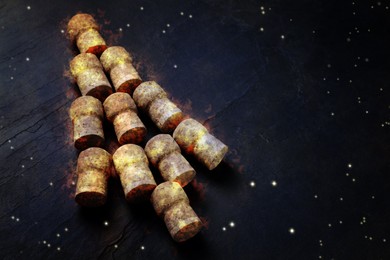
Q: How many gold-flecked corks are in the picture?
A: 11